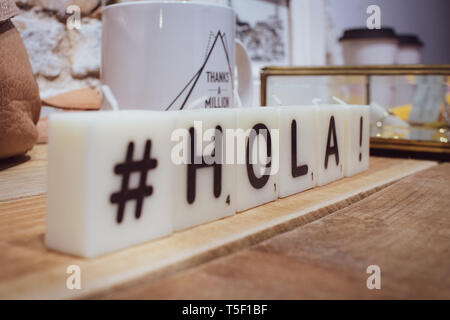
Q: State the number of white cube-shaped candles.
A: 6